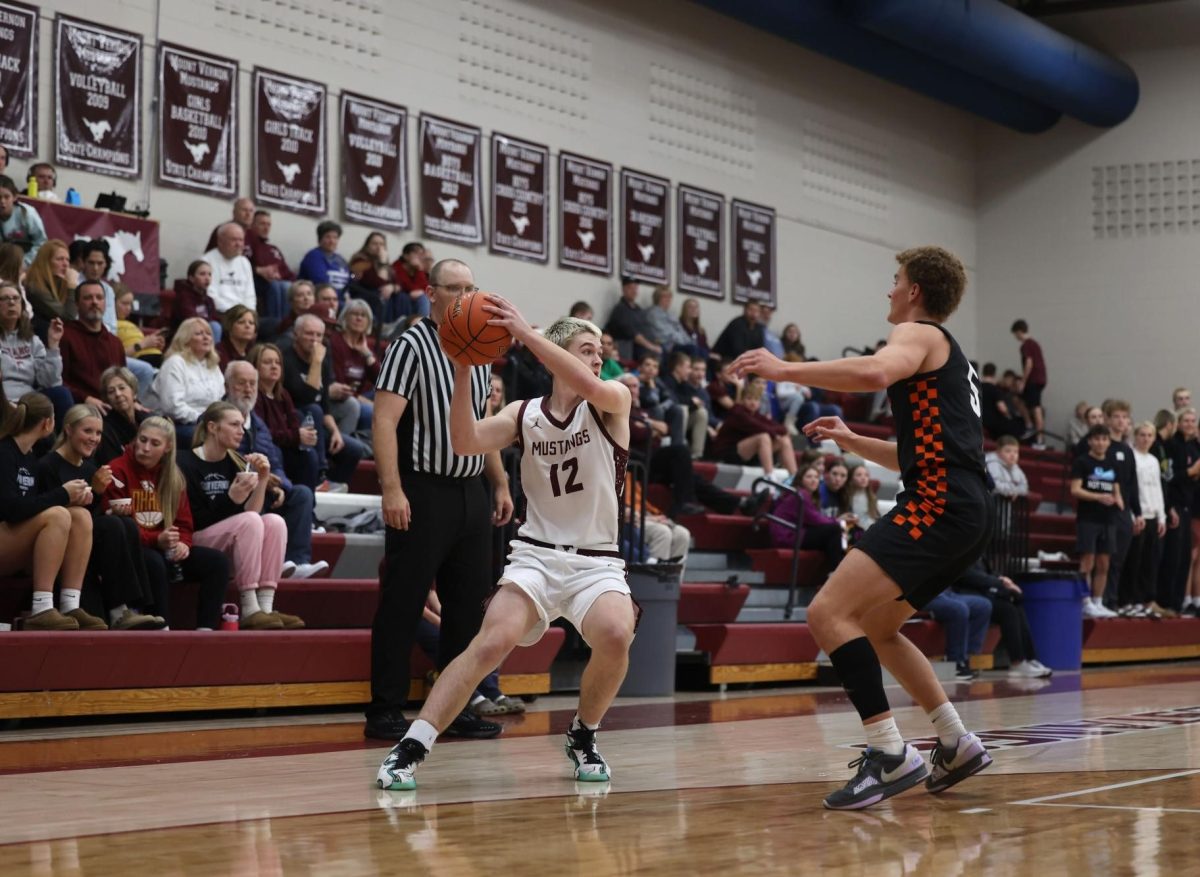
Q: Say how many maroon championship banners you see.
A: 11